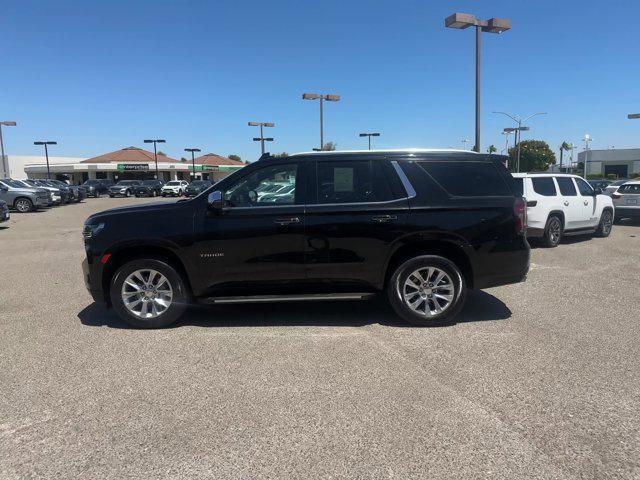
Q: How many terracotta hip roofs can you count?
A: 2